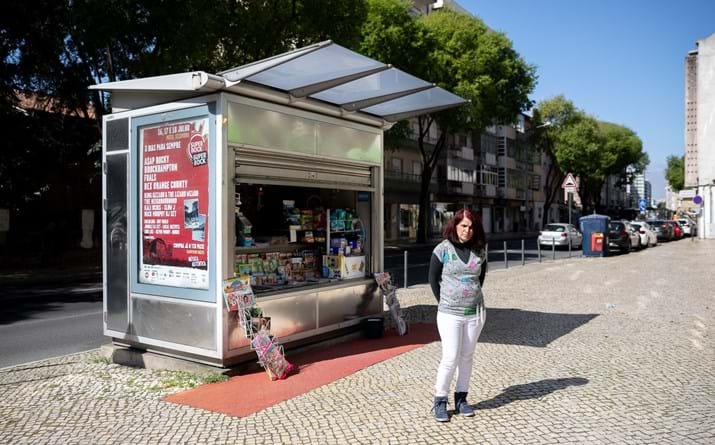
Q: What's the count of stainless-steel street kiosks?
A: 1